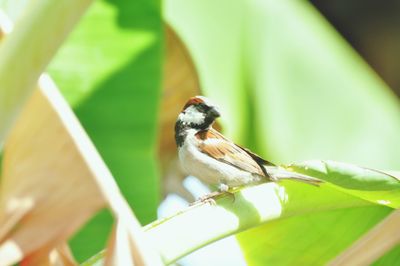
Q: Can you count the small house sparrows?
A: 1